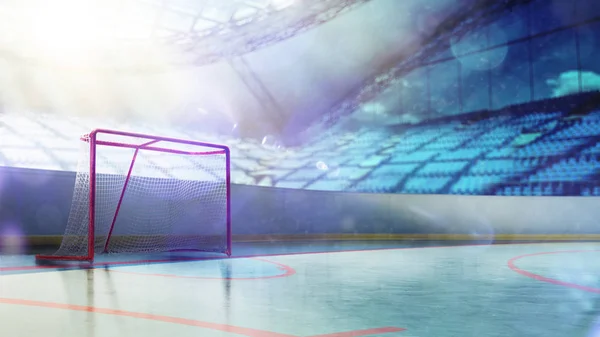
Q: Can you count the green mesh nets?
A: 0